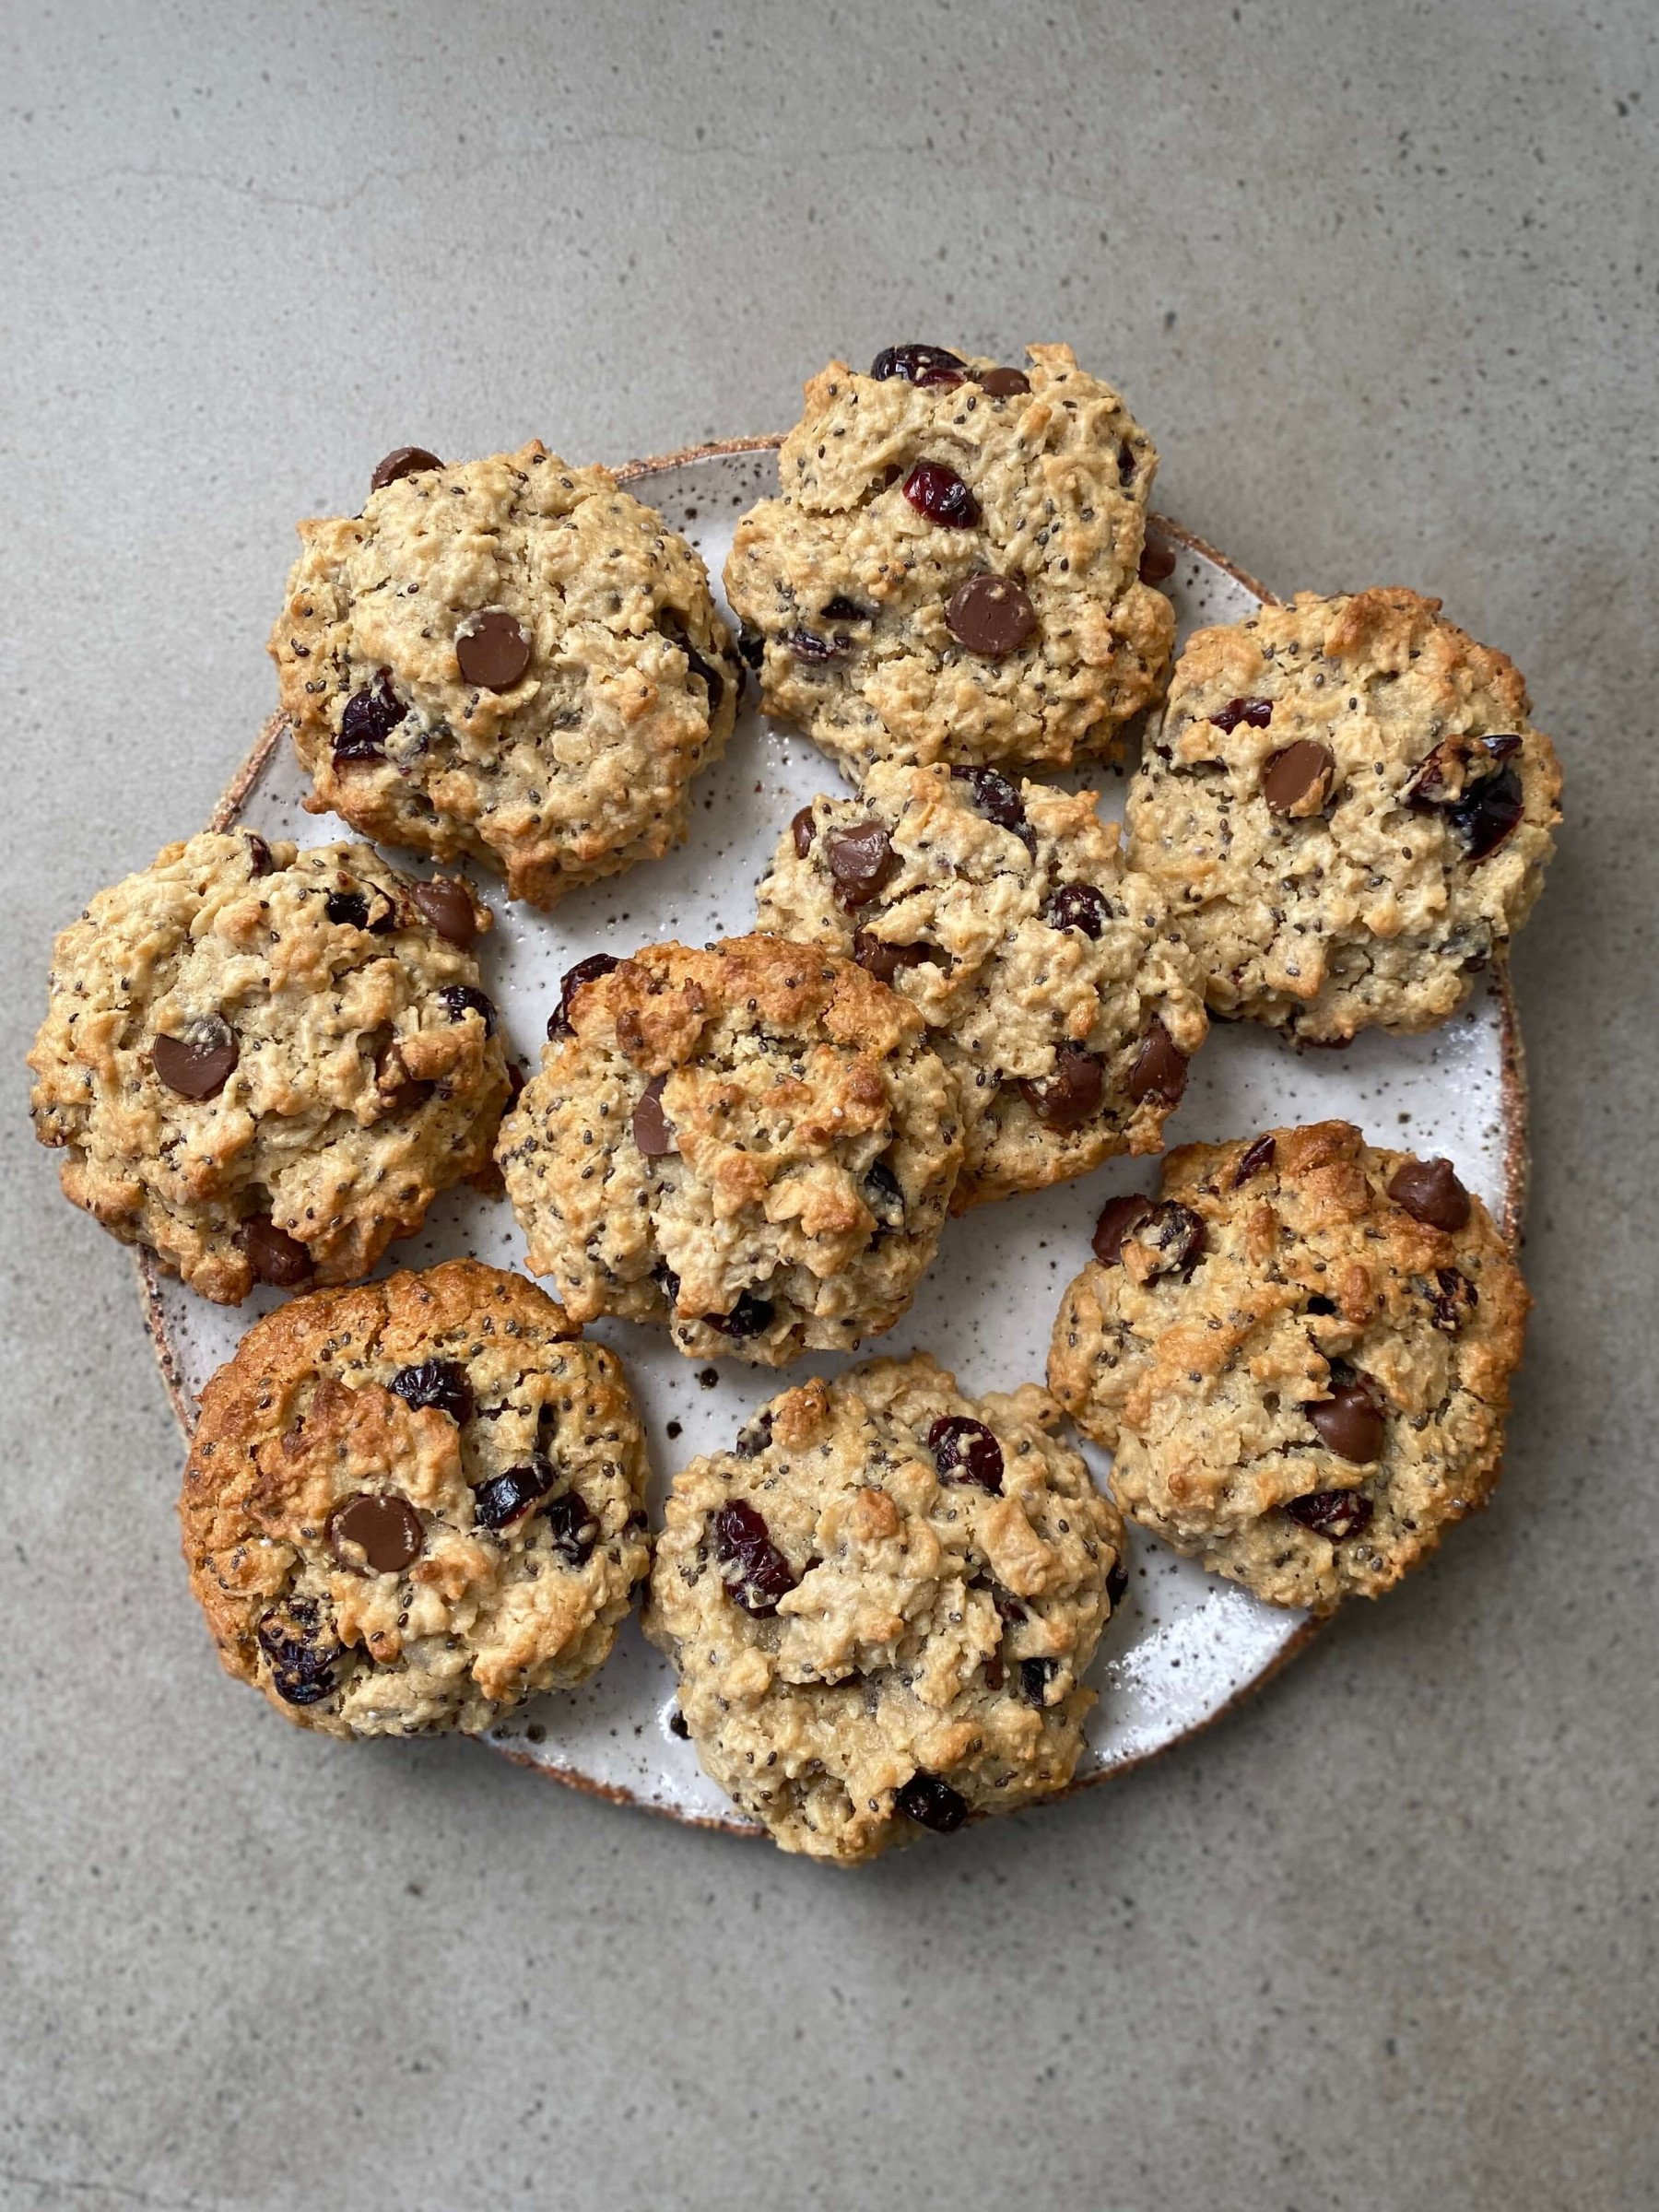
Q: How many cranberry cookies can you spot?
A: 9